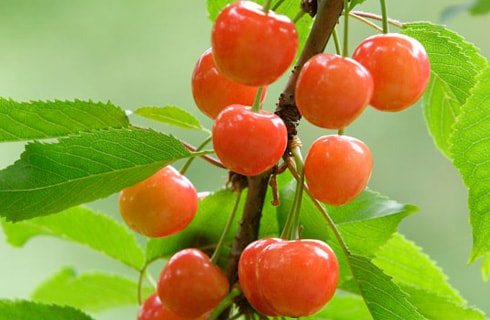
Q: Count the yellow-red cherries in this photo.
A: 11